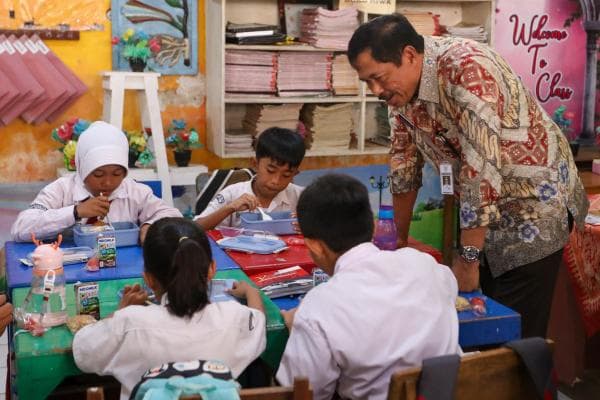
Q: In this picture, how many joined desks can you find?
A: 4